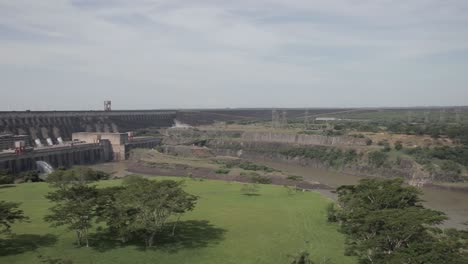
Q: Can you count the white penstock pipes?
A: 3